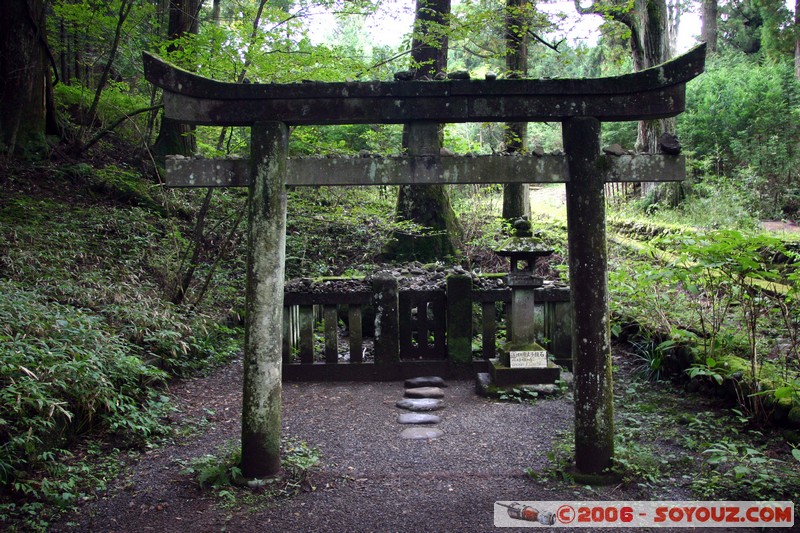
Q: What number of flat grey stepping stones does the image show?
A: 5